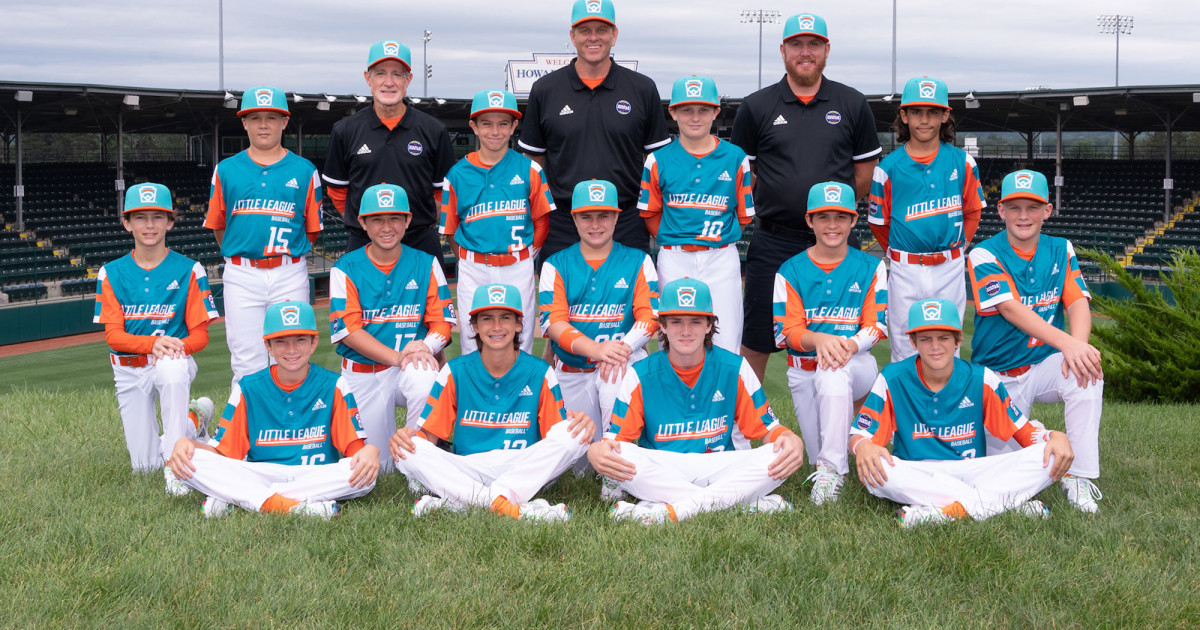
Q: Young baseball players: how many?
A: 13